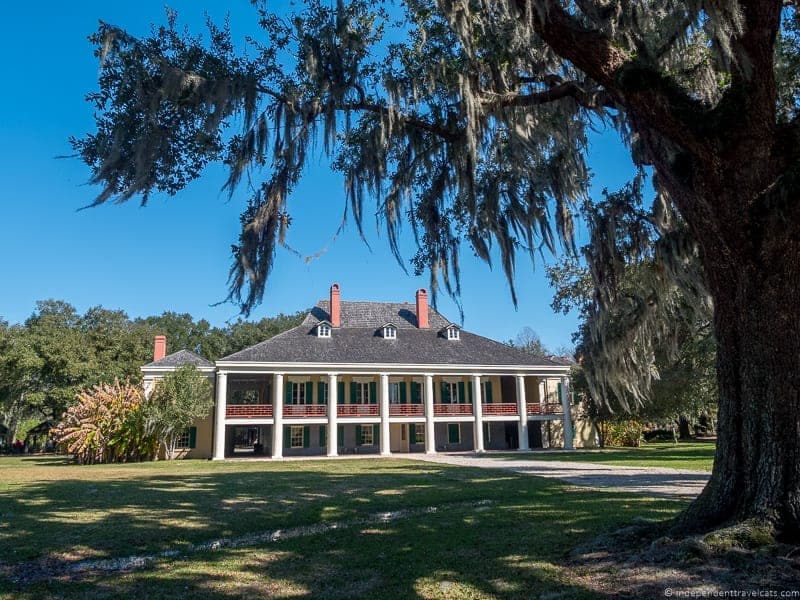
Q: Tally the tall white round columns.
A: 8